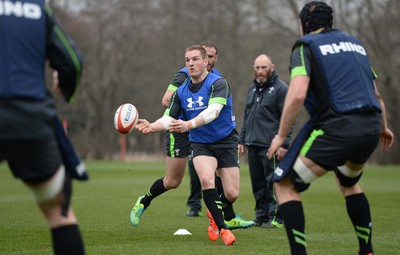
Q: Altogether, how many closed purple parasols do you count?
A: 0